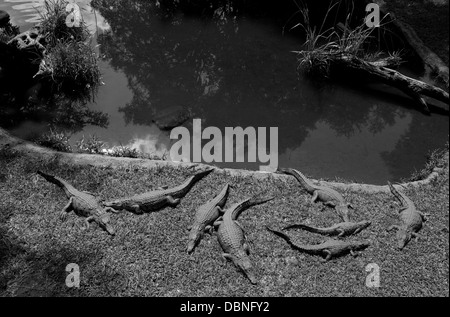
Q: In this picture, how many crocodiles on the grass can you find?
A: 8